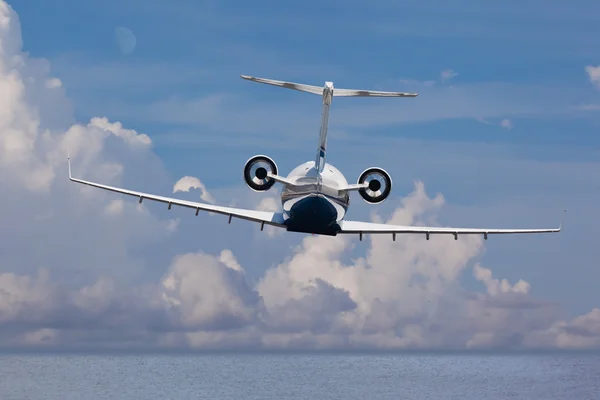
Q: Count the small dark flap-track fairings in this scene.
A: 10